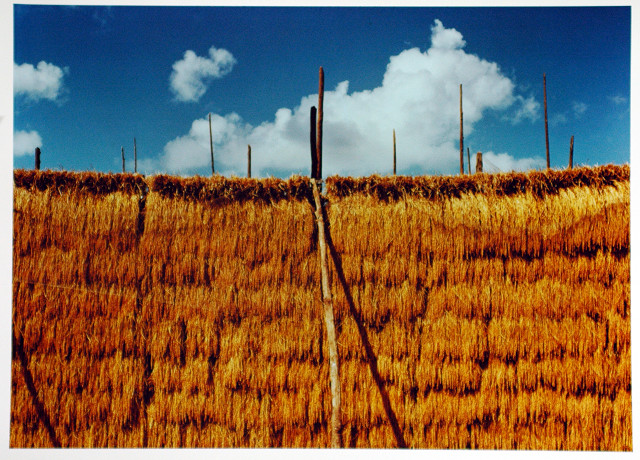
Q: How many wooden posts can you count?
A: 14